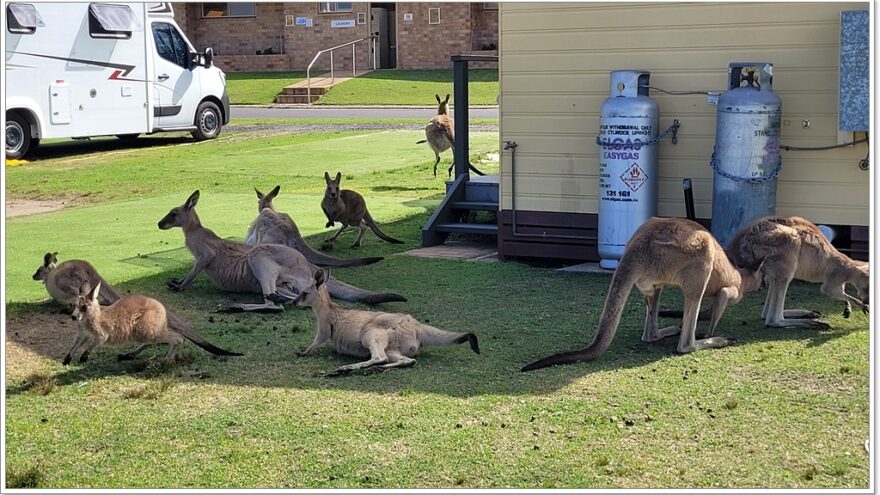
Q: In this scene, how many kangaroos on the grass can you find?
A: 9